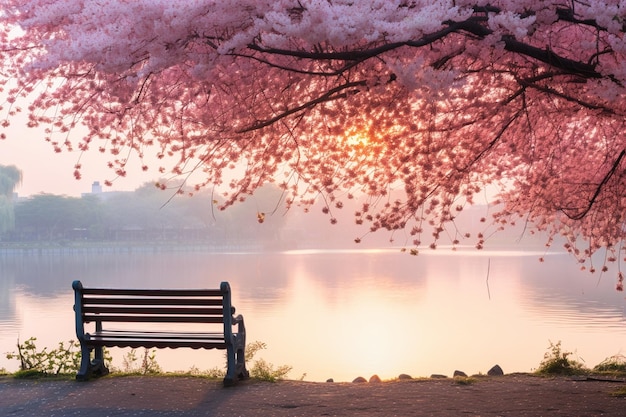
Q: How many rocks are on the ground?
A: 7